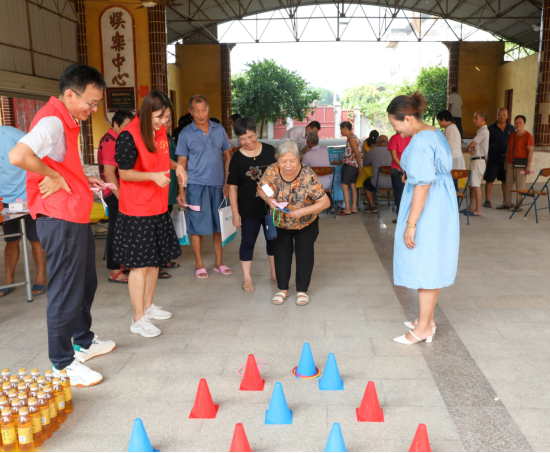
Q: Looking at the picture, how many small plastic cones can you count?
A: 10